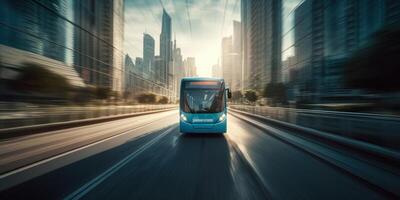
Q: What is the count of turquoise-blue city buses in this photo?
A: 1